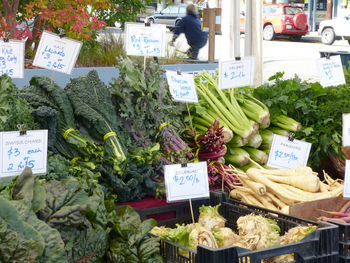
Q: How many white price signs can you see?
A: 11